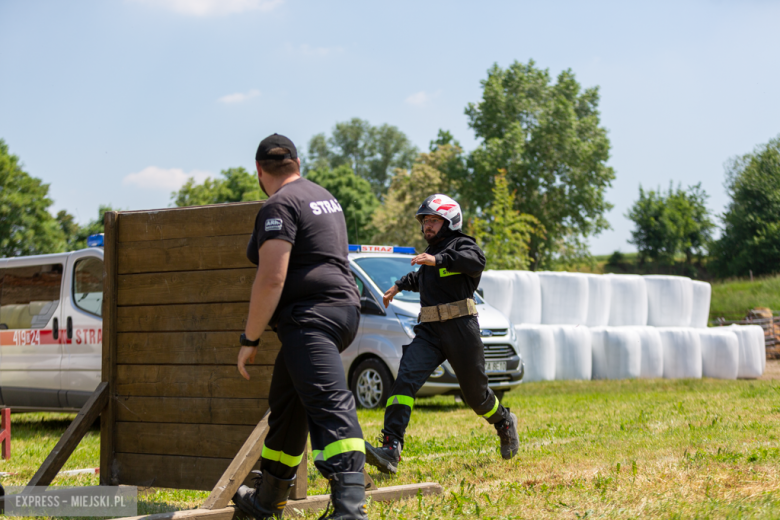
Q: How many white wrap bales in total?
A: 14